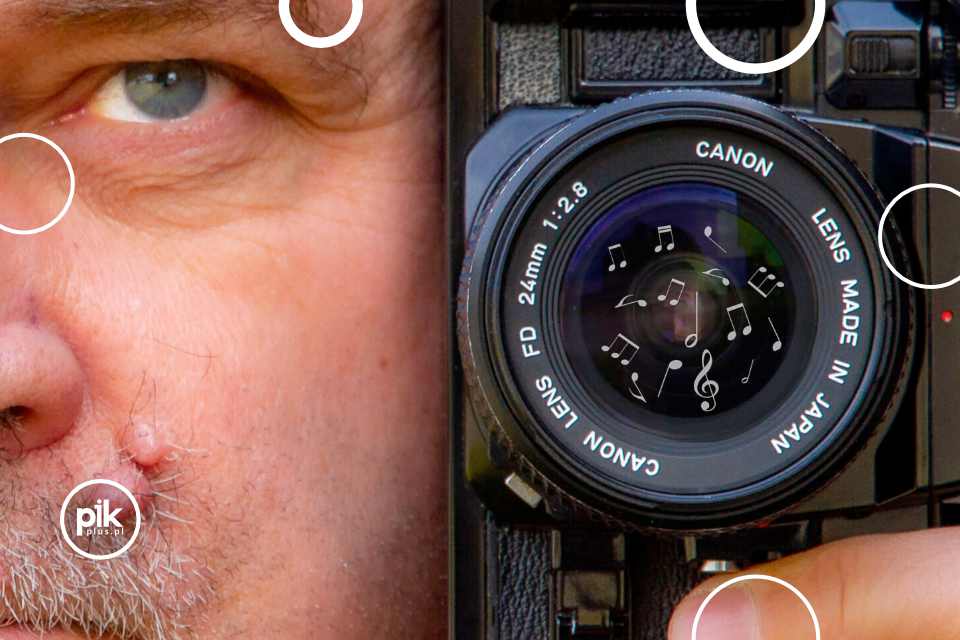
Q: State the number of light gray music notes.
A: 14